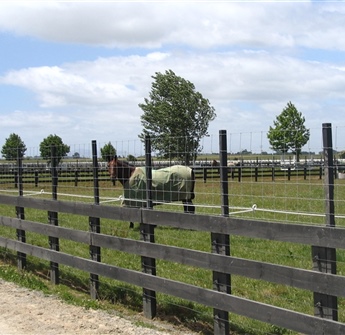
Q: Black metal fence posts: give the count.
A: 6